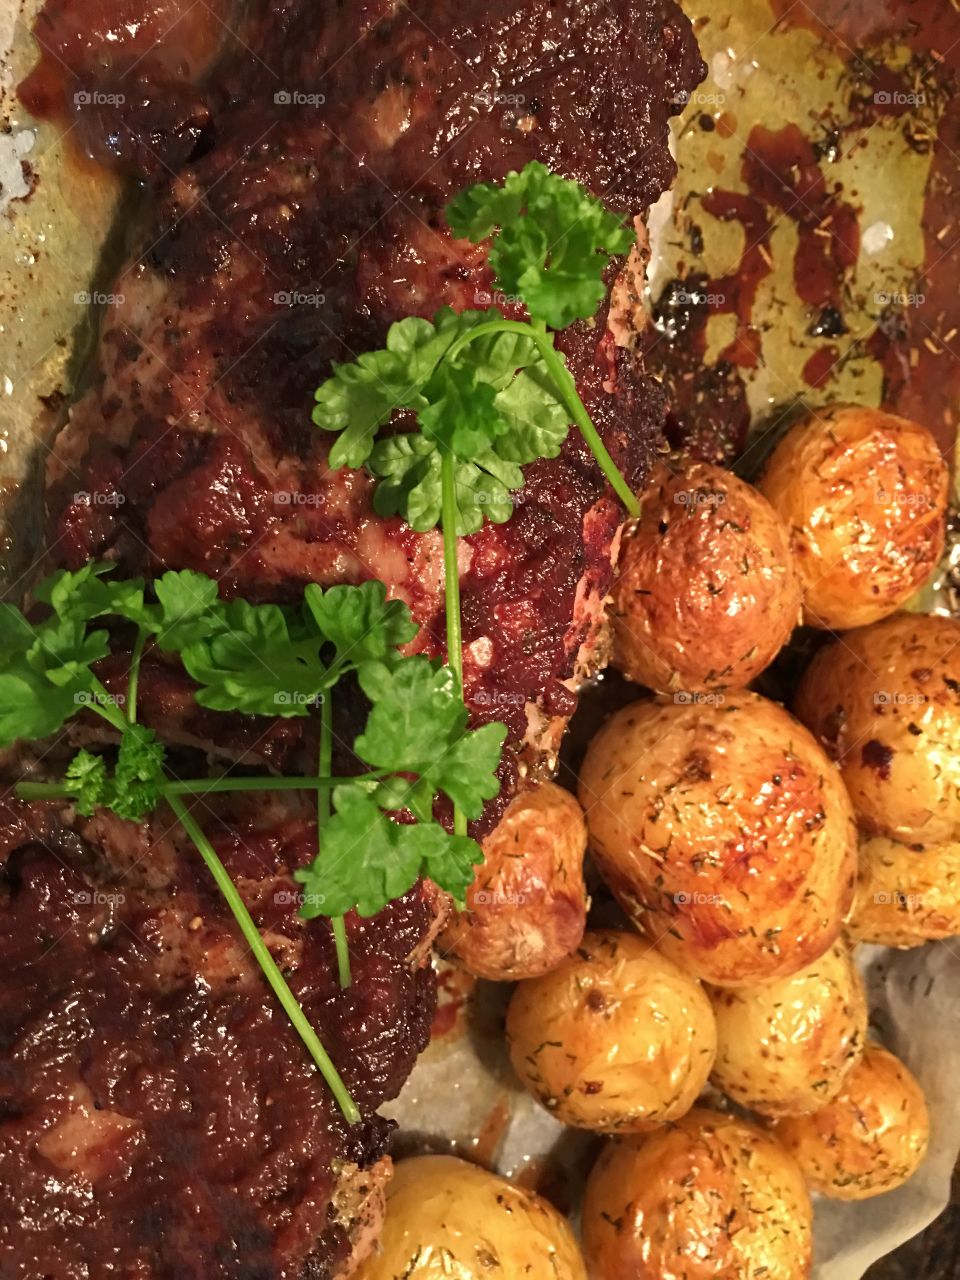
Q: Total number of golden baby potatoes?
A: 11